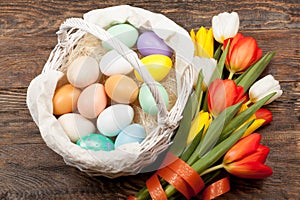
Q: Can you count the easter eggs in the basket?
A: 13